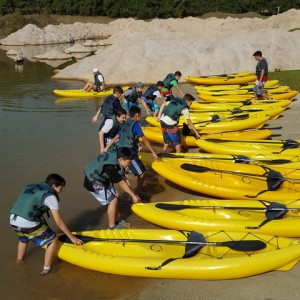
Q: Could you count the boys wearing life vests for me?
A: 11